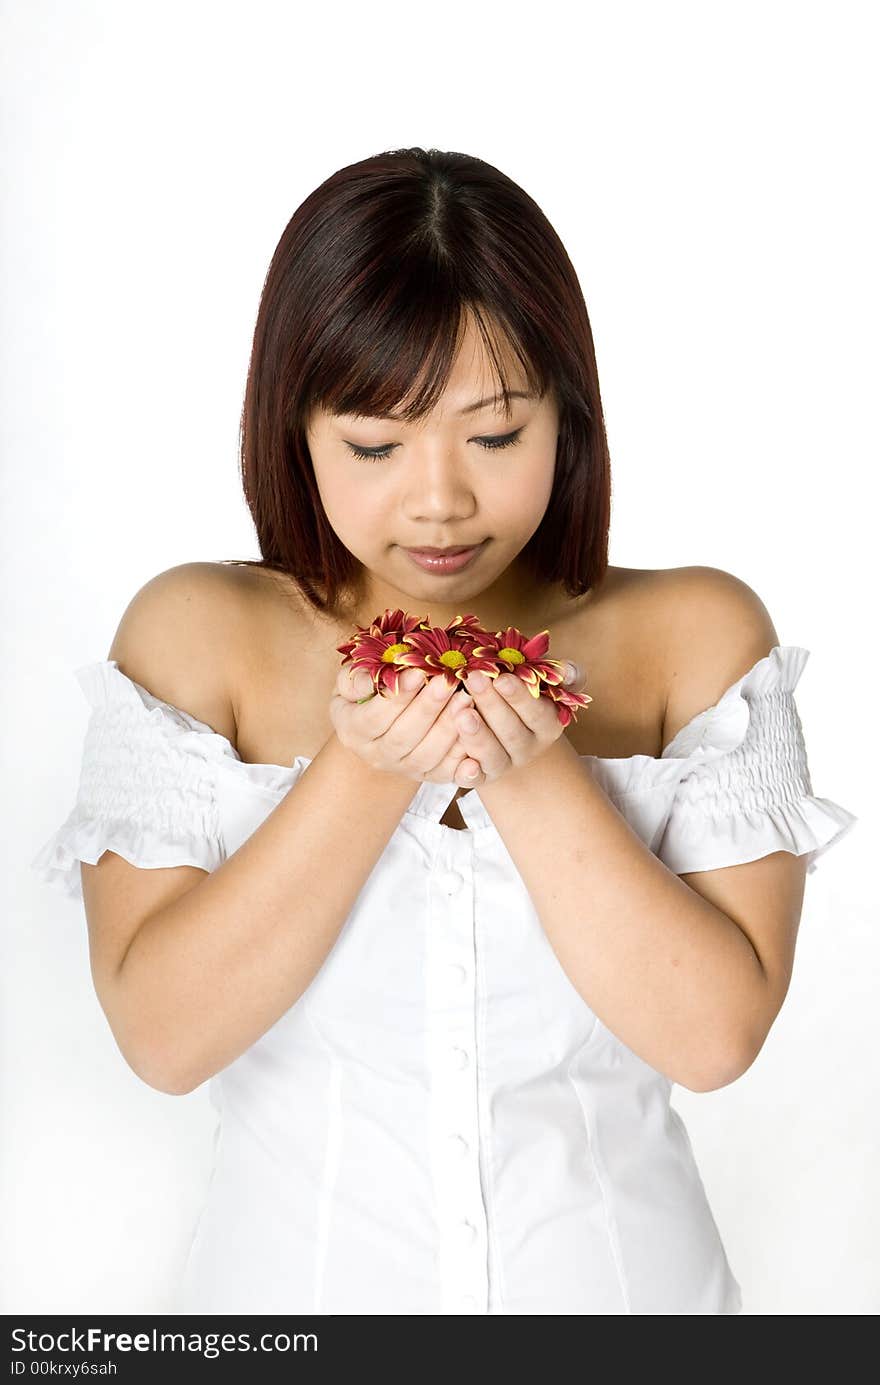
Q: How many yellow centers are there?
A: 3